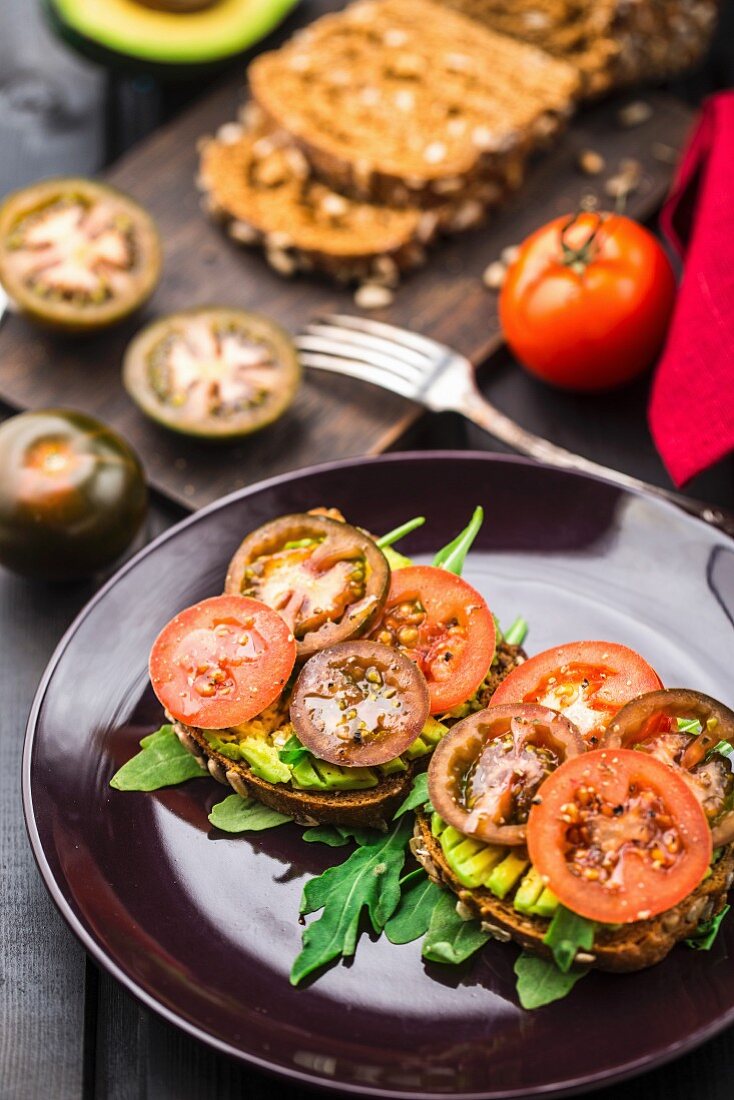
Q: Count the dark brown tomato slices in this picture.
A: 4